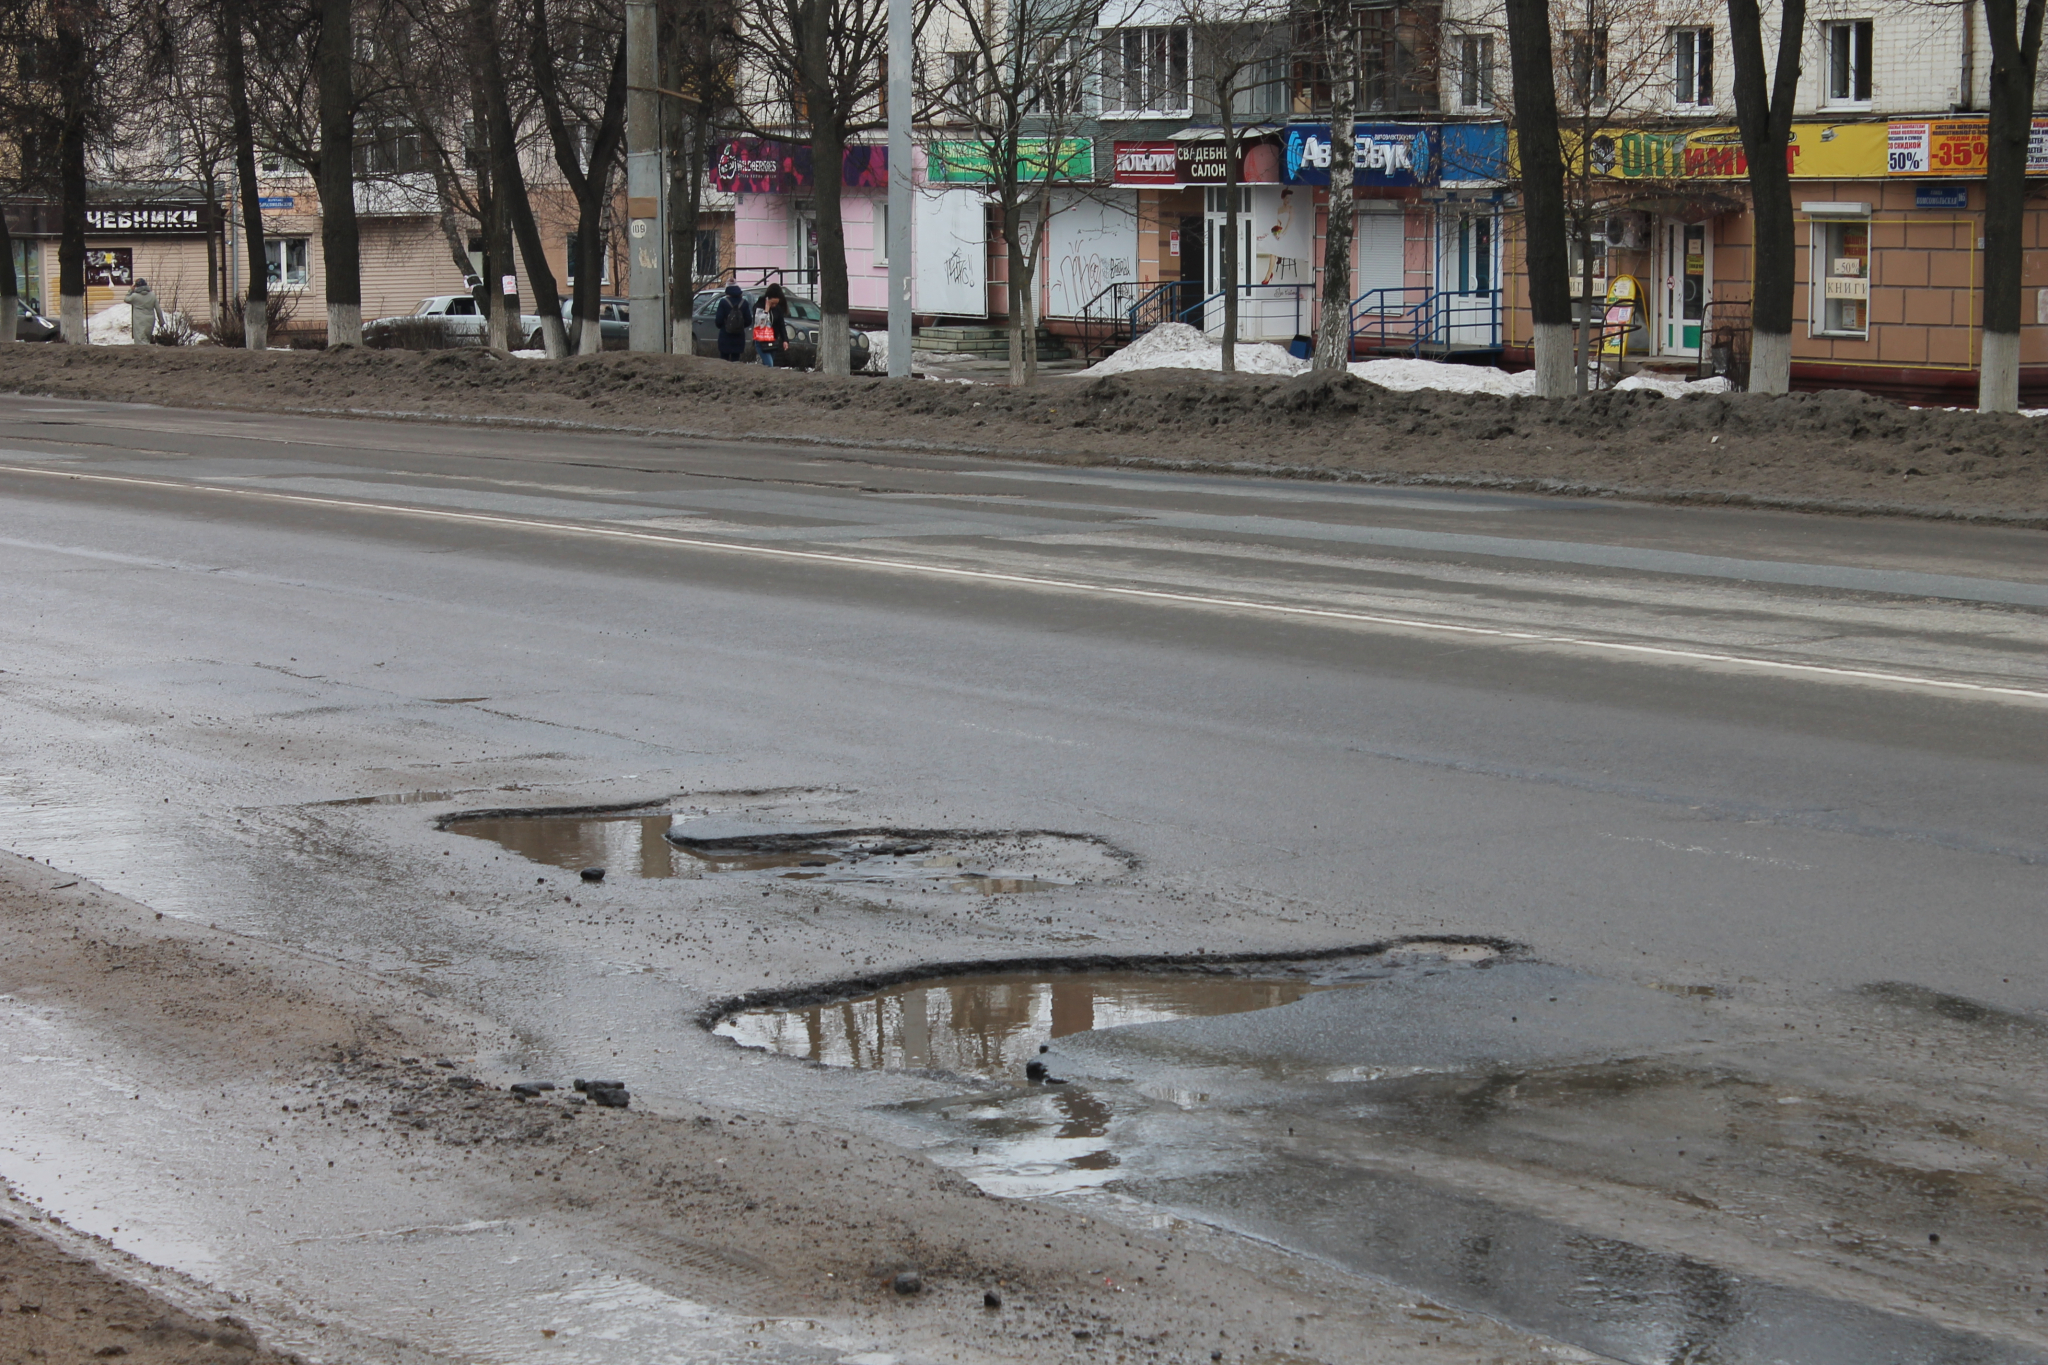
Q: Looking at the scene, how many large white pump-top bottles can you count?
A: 0